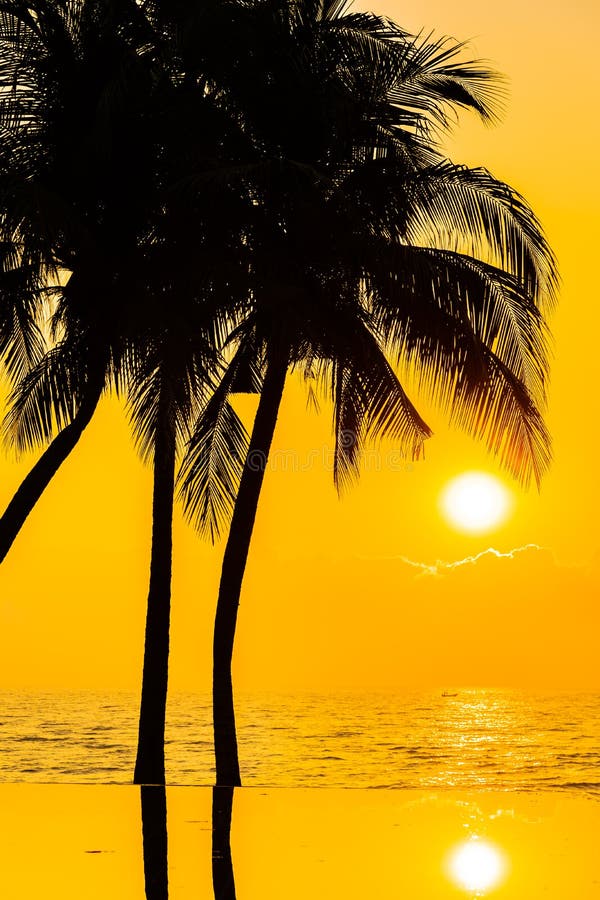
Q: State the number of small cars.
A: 0